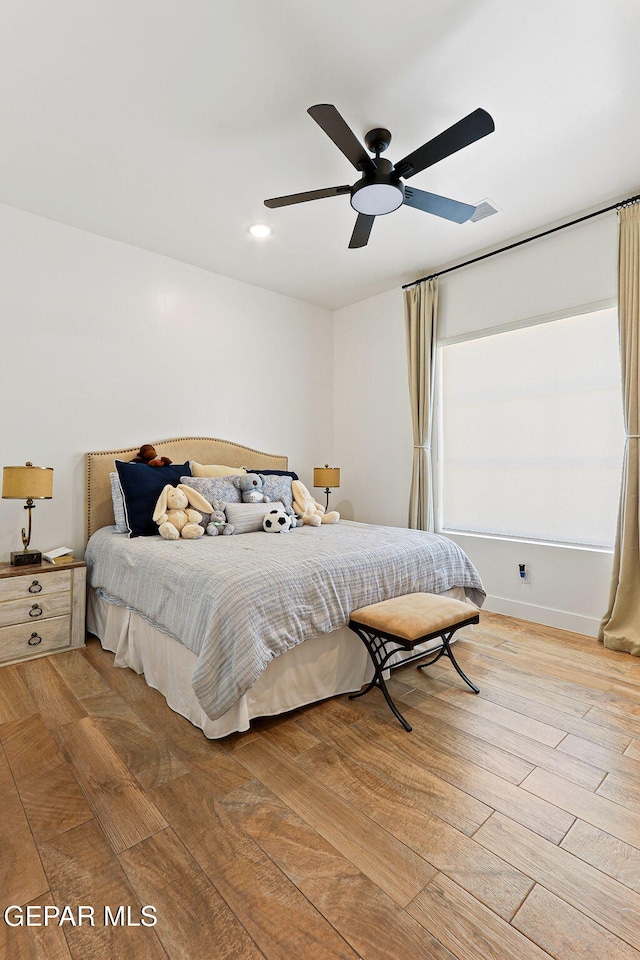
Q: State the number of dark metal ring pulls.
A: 3